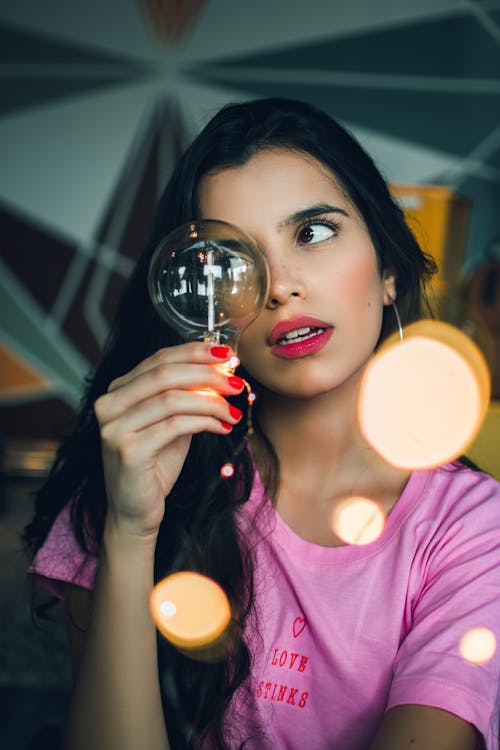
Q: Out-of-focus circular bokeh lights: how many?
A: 4